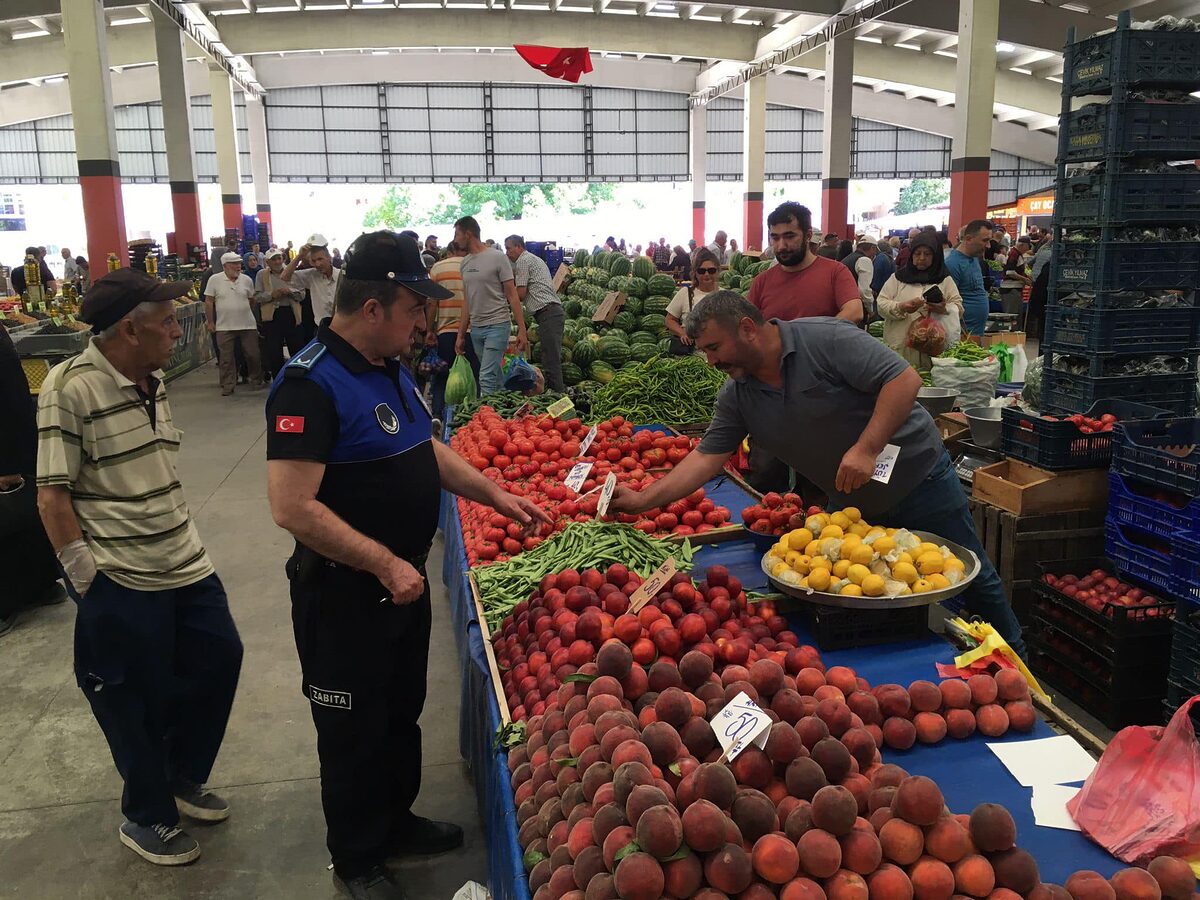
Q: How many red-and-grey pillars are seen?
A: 8